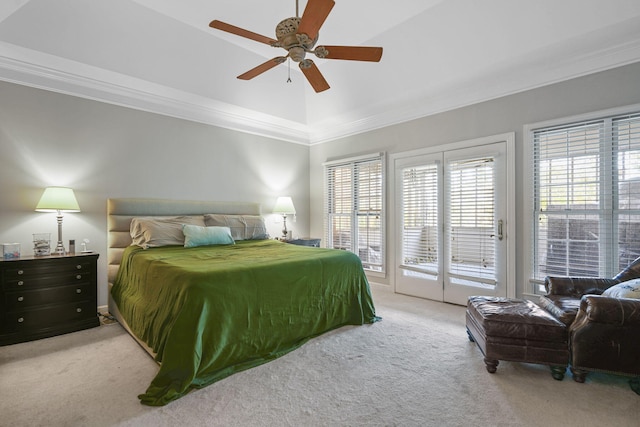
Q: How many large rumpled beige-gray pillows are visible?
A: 2